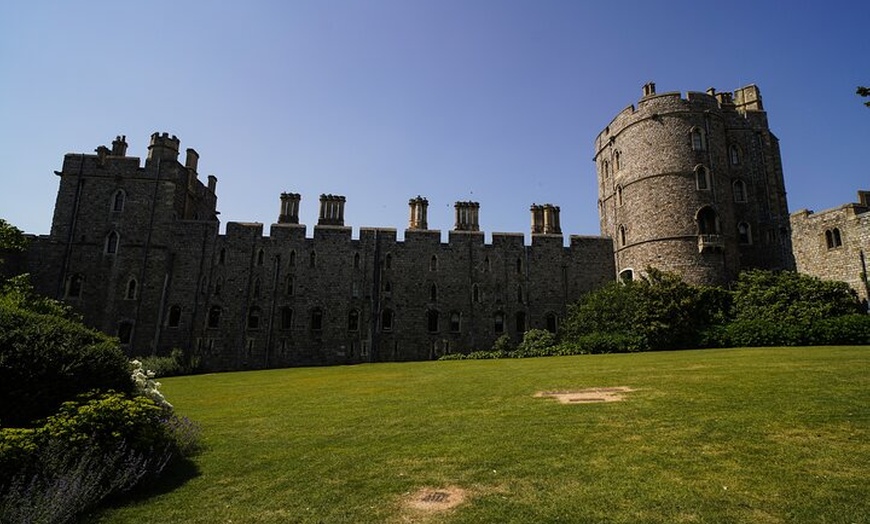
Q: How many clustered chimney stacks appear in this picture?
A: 5